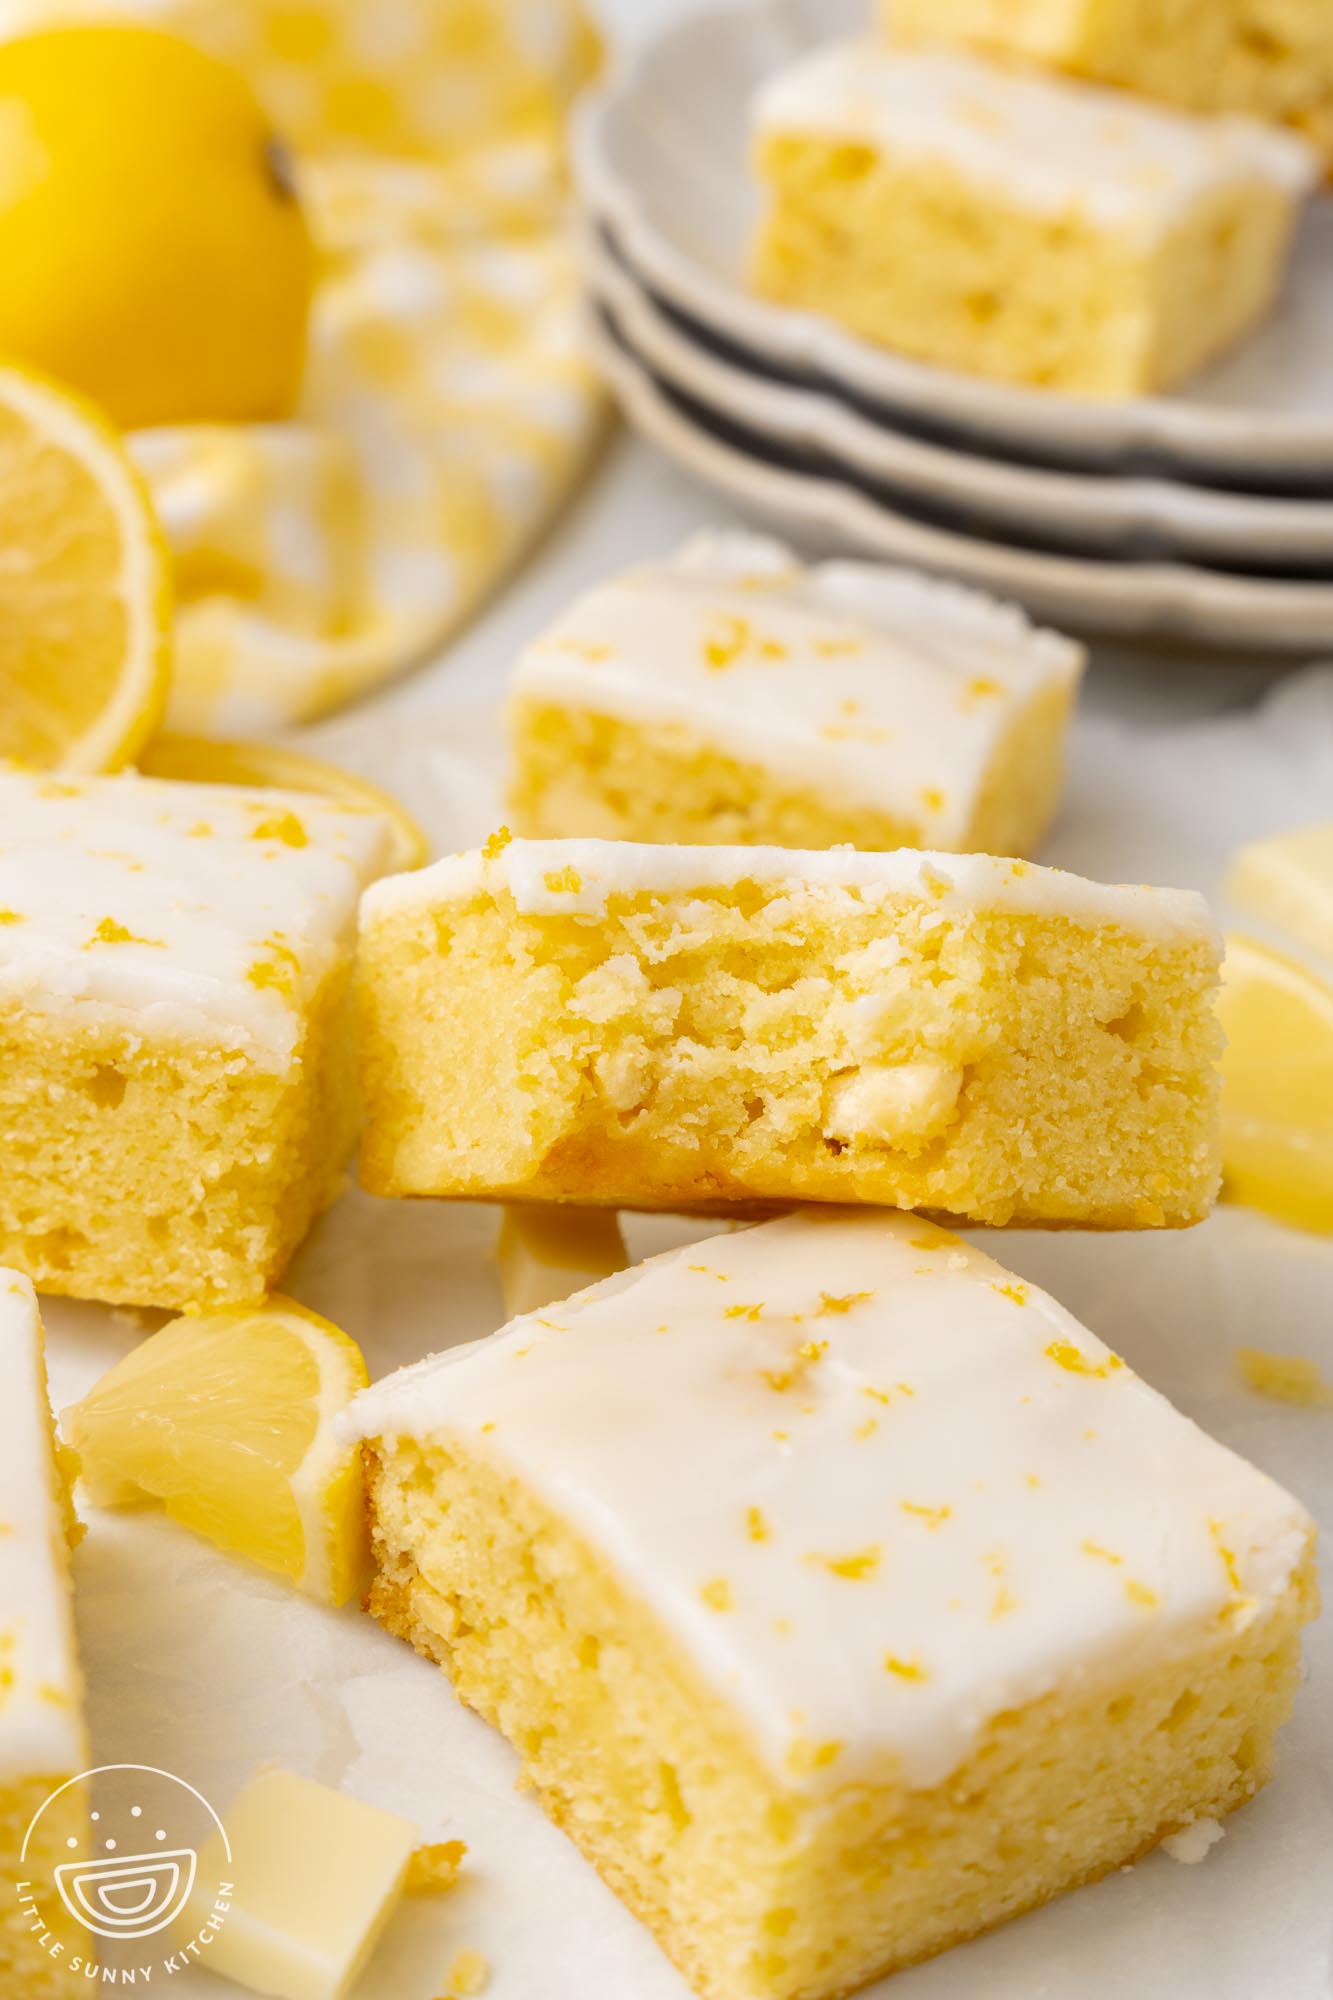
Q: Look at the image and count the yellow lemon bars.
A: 7